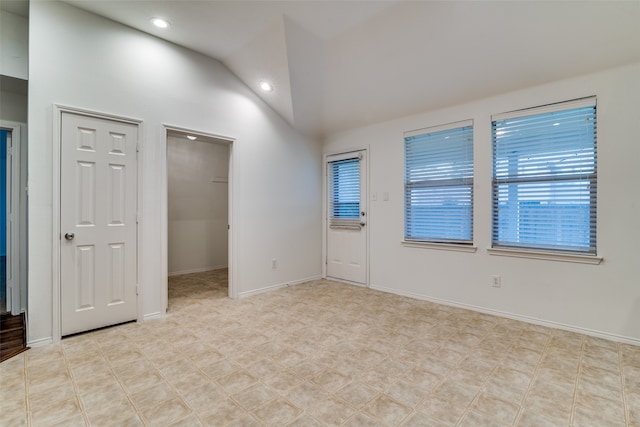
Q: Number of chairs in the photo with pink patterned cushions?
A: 0